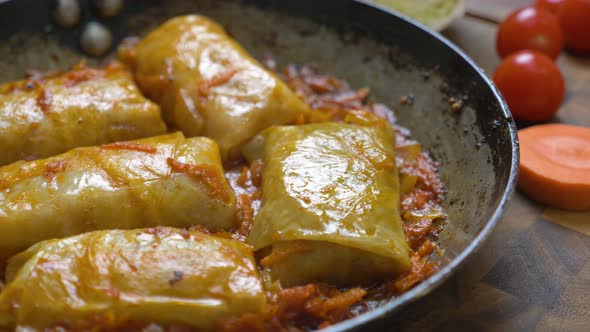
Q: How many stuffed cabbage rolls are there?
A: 5